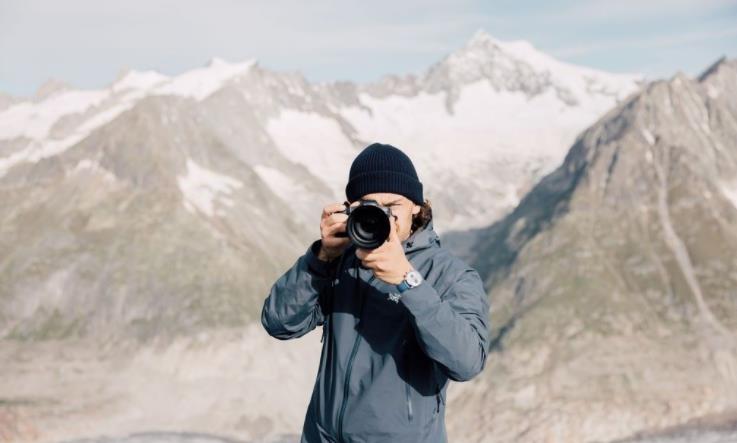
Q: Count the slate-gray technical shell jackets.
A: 1